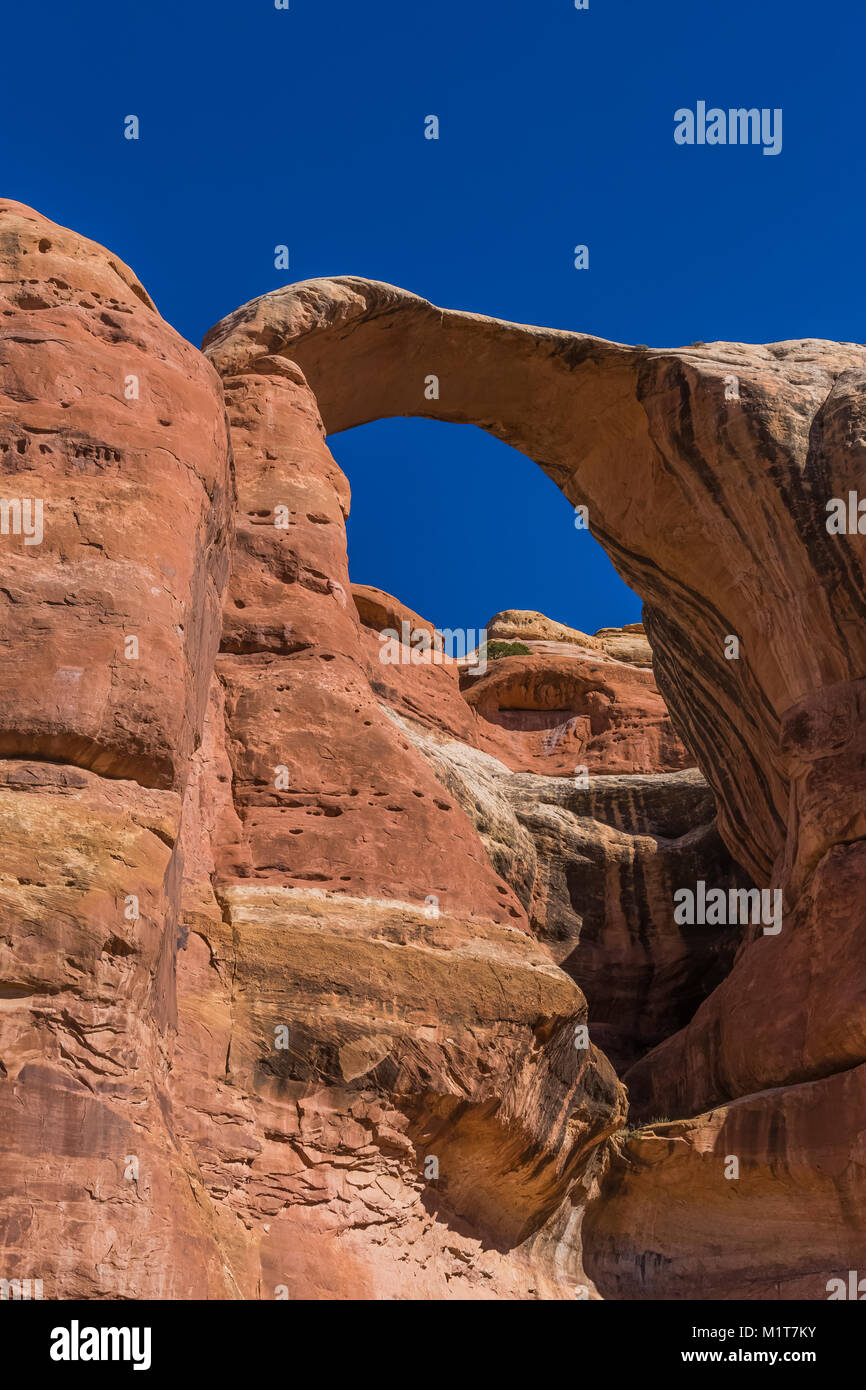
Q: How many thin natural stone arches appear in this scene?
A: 1